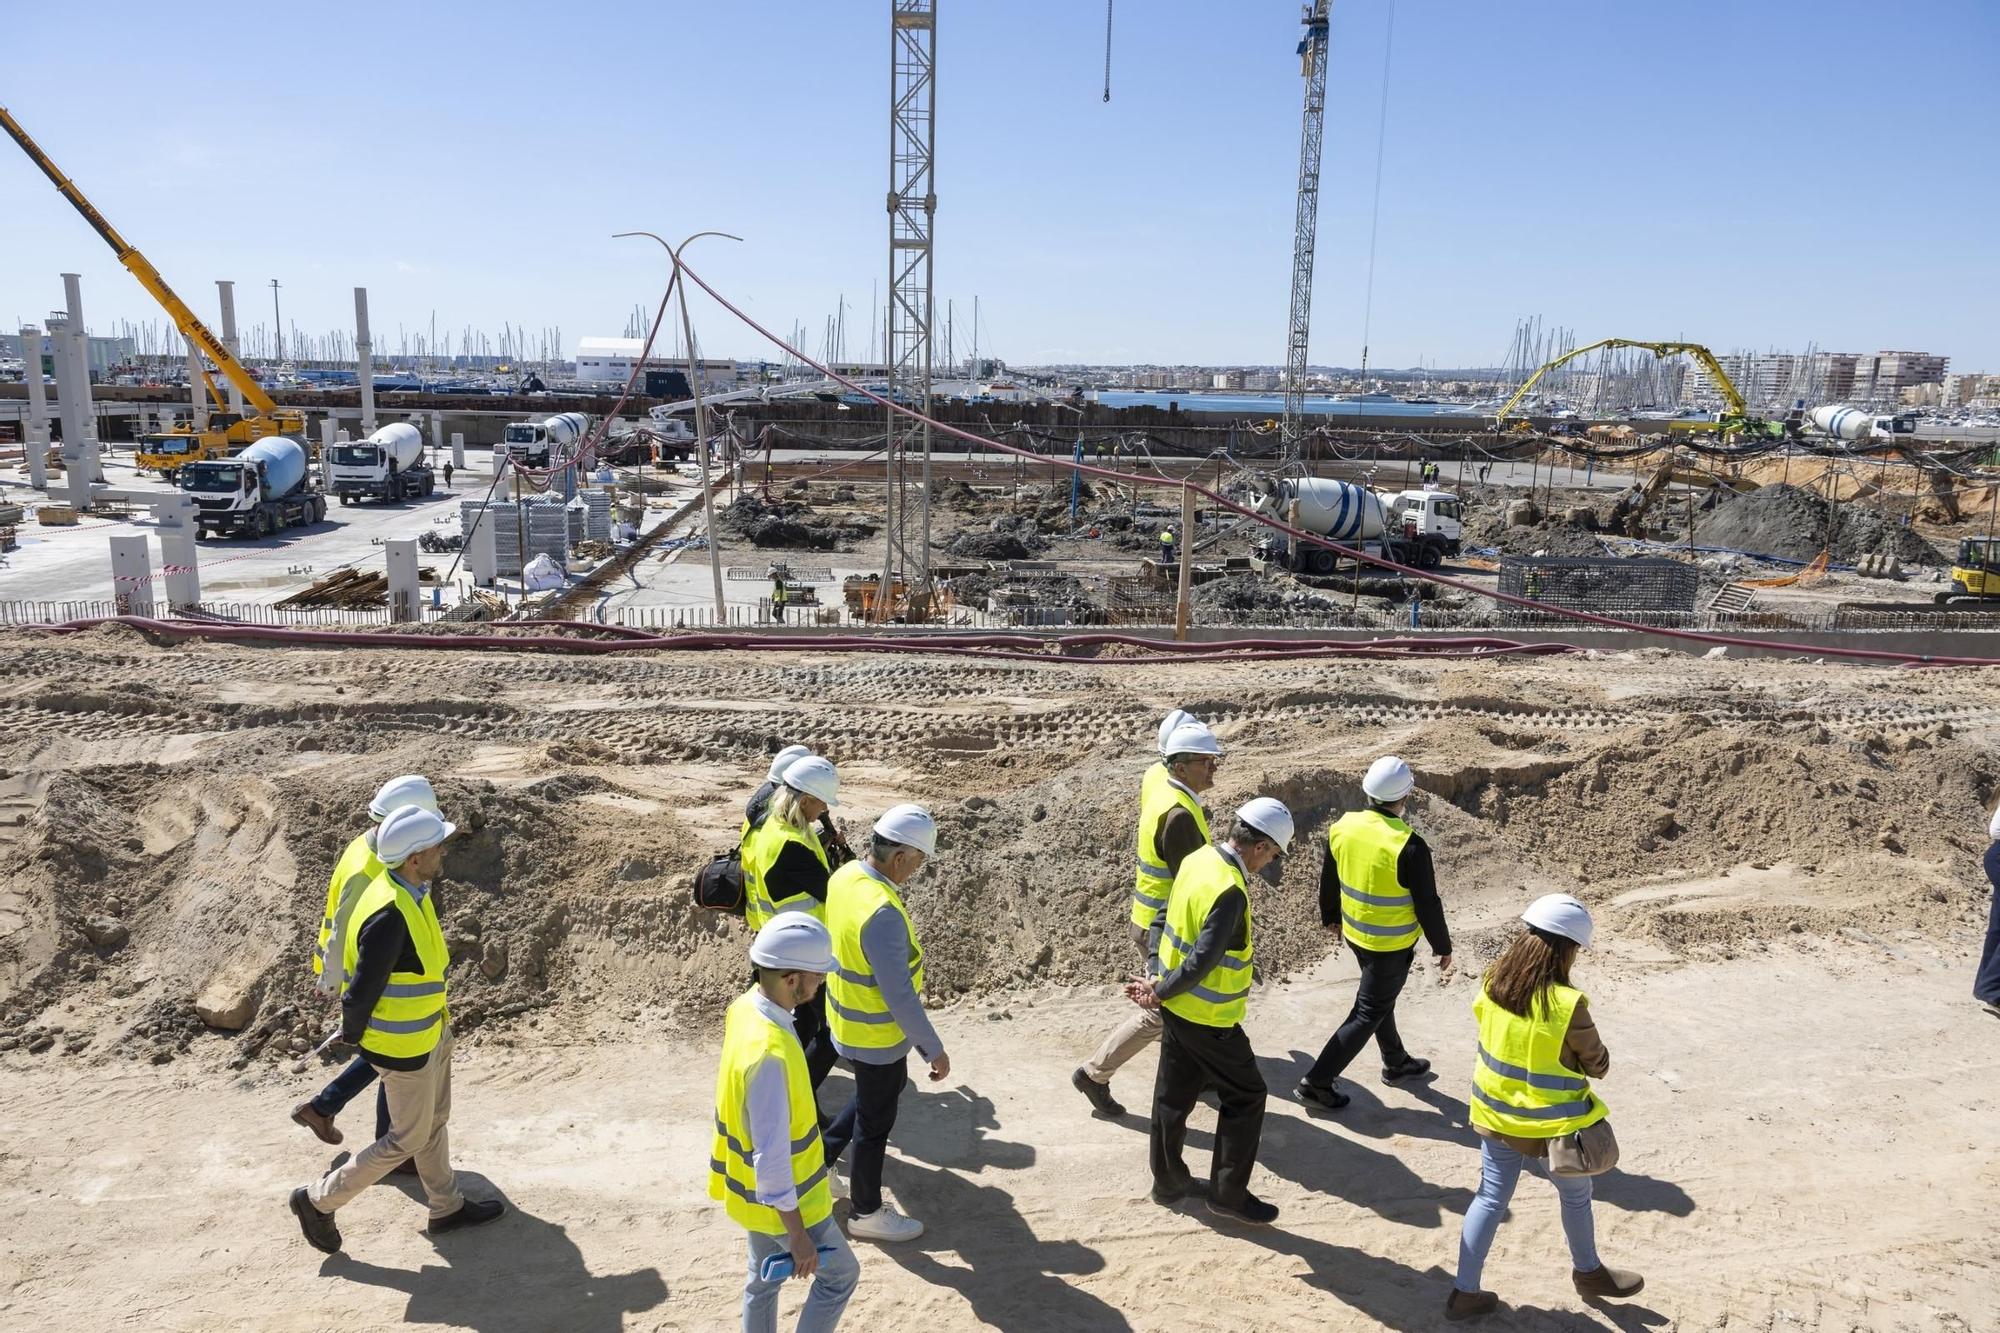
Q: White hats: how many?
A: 11